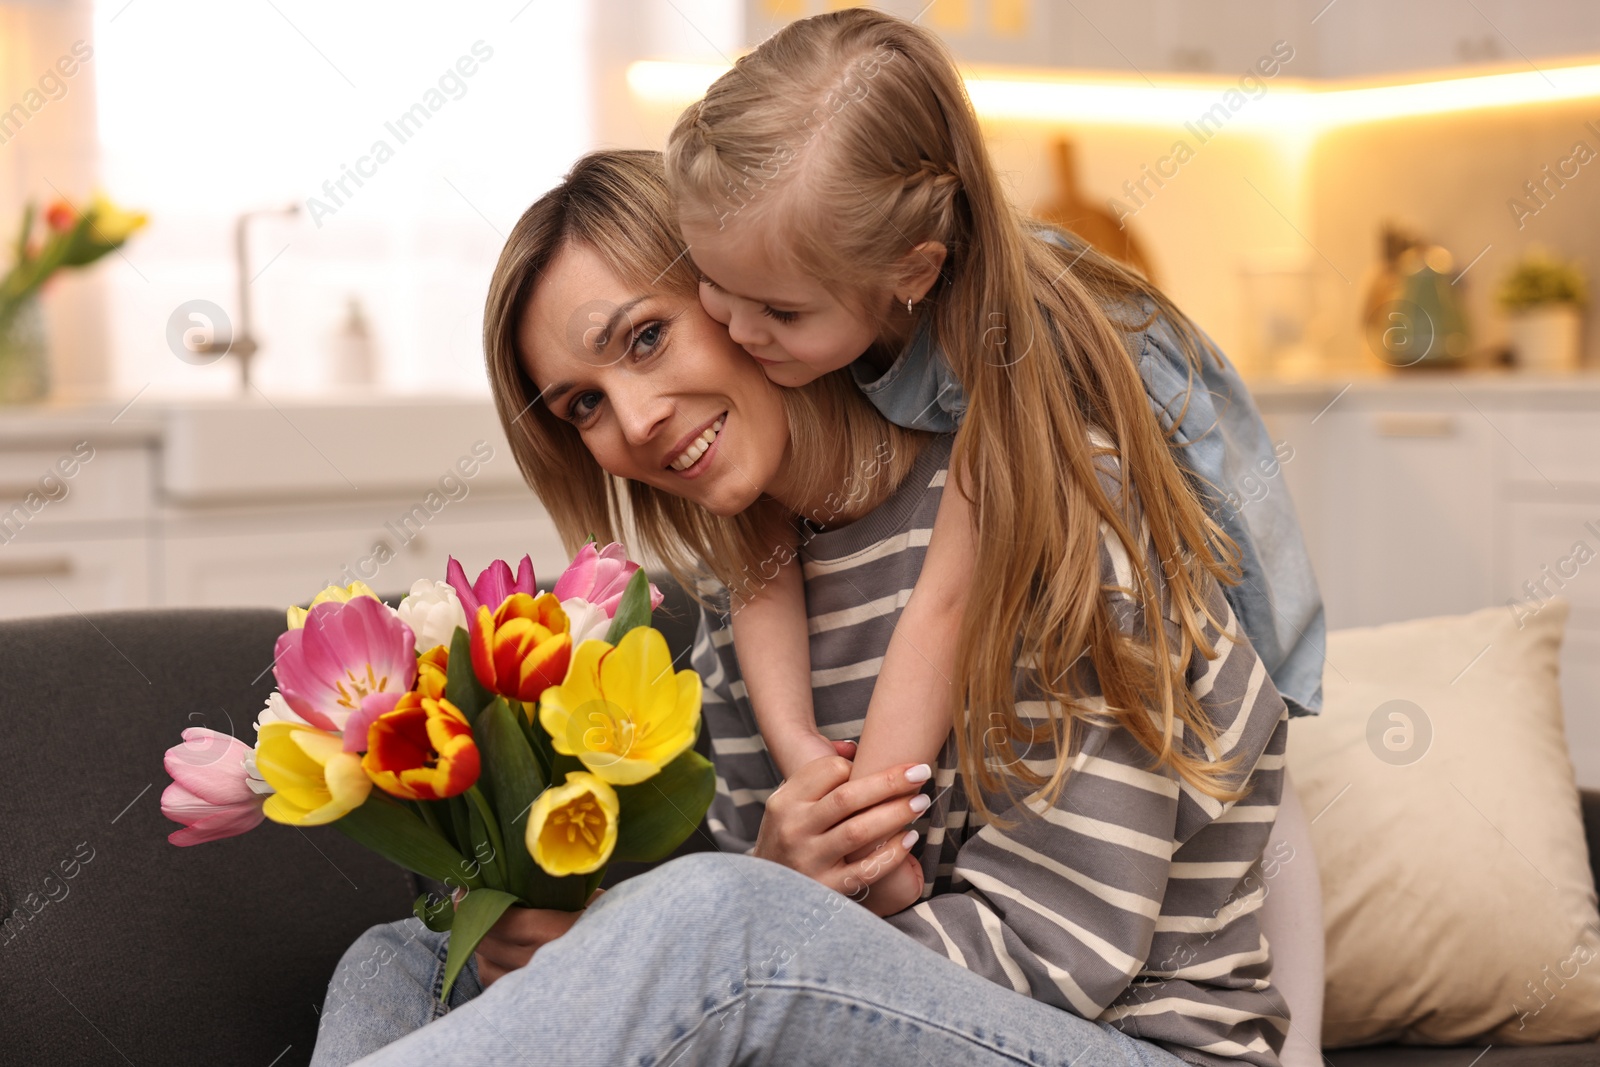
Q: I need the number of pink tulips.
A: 4